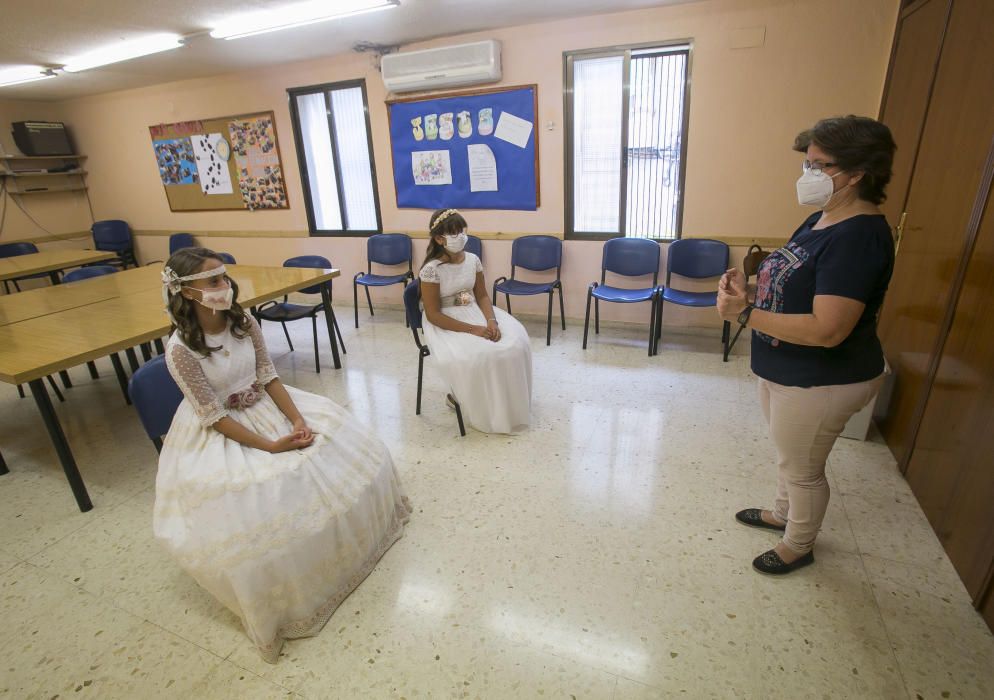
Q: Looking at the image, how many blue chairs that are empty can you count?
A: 11